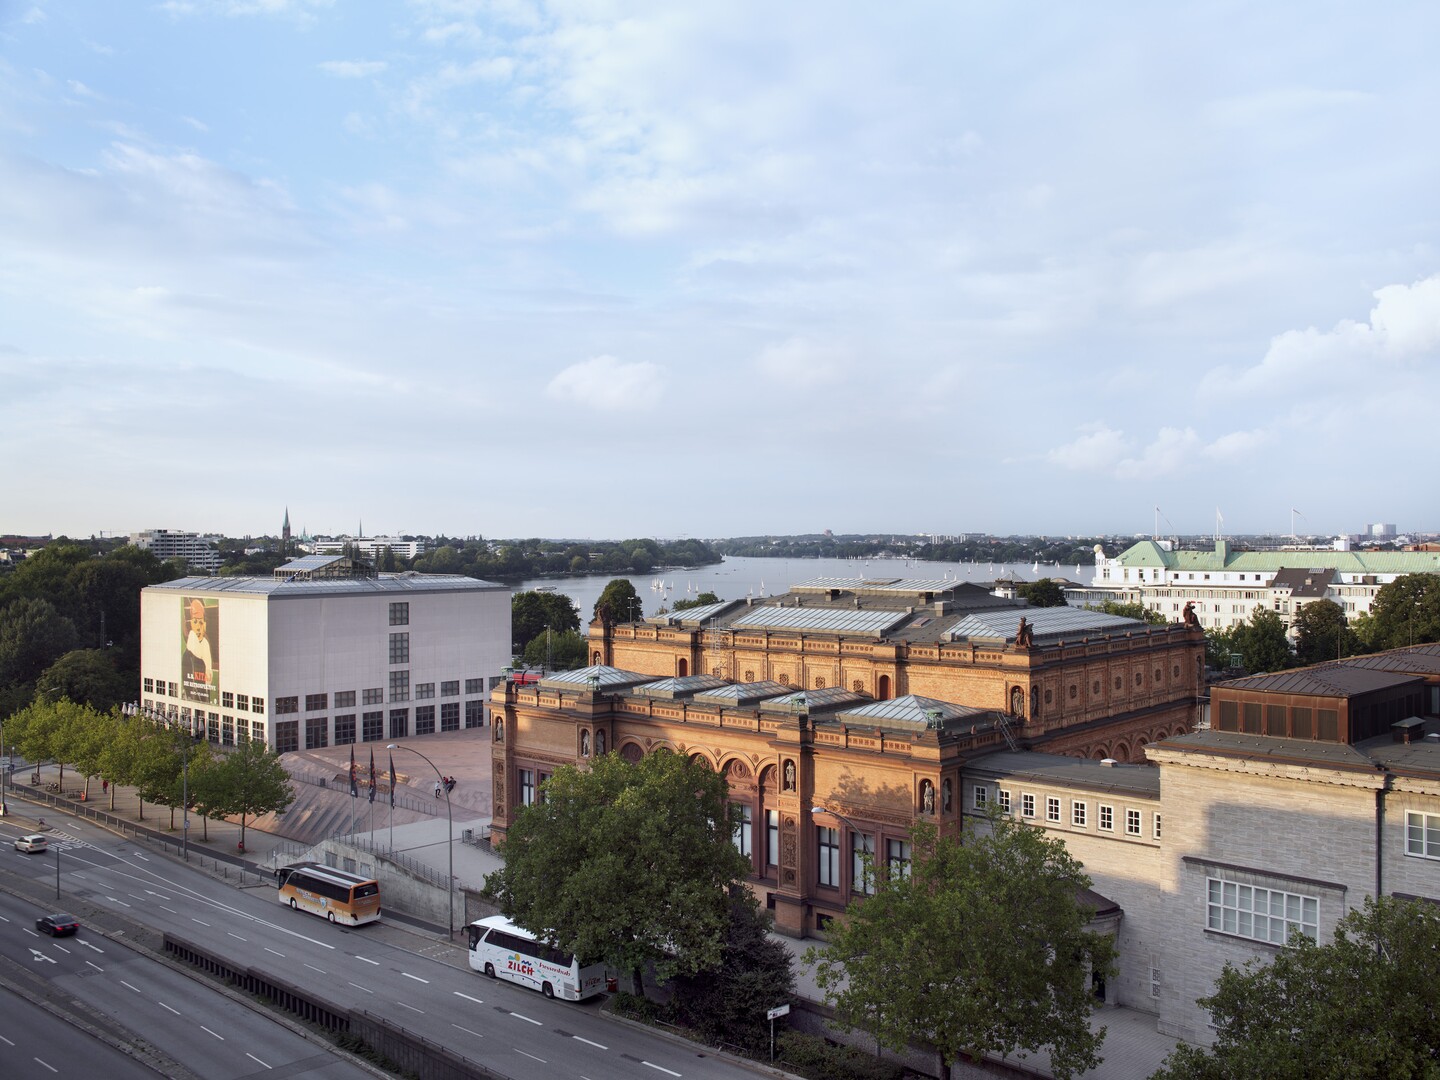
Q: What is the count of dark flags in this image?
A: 3